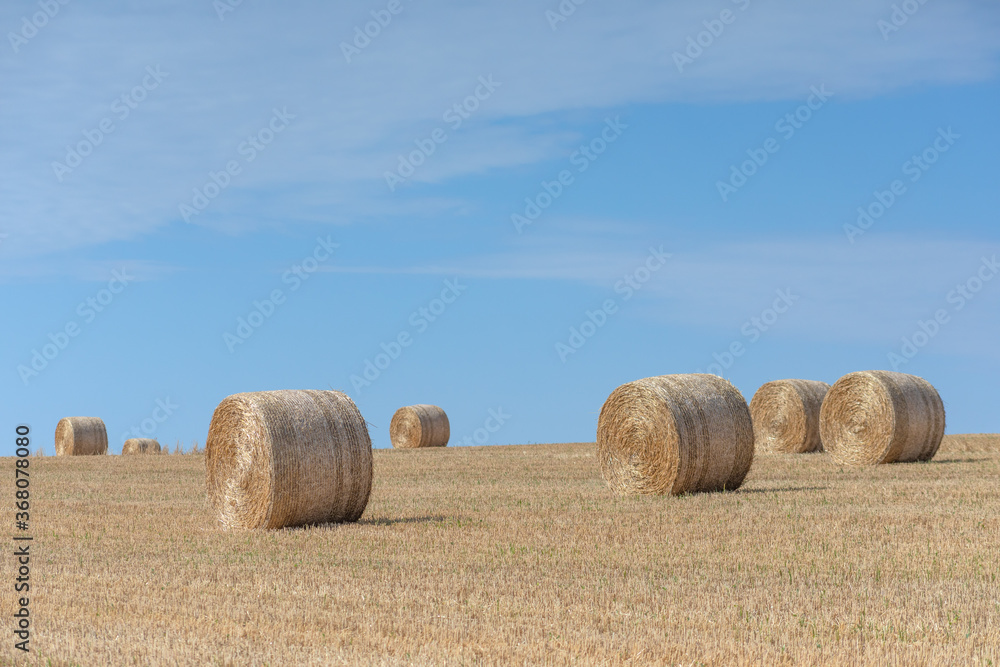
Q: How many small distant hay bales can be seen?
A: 3